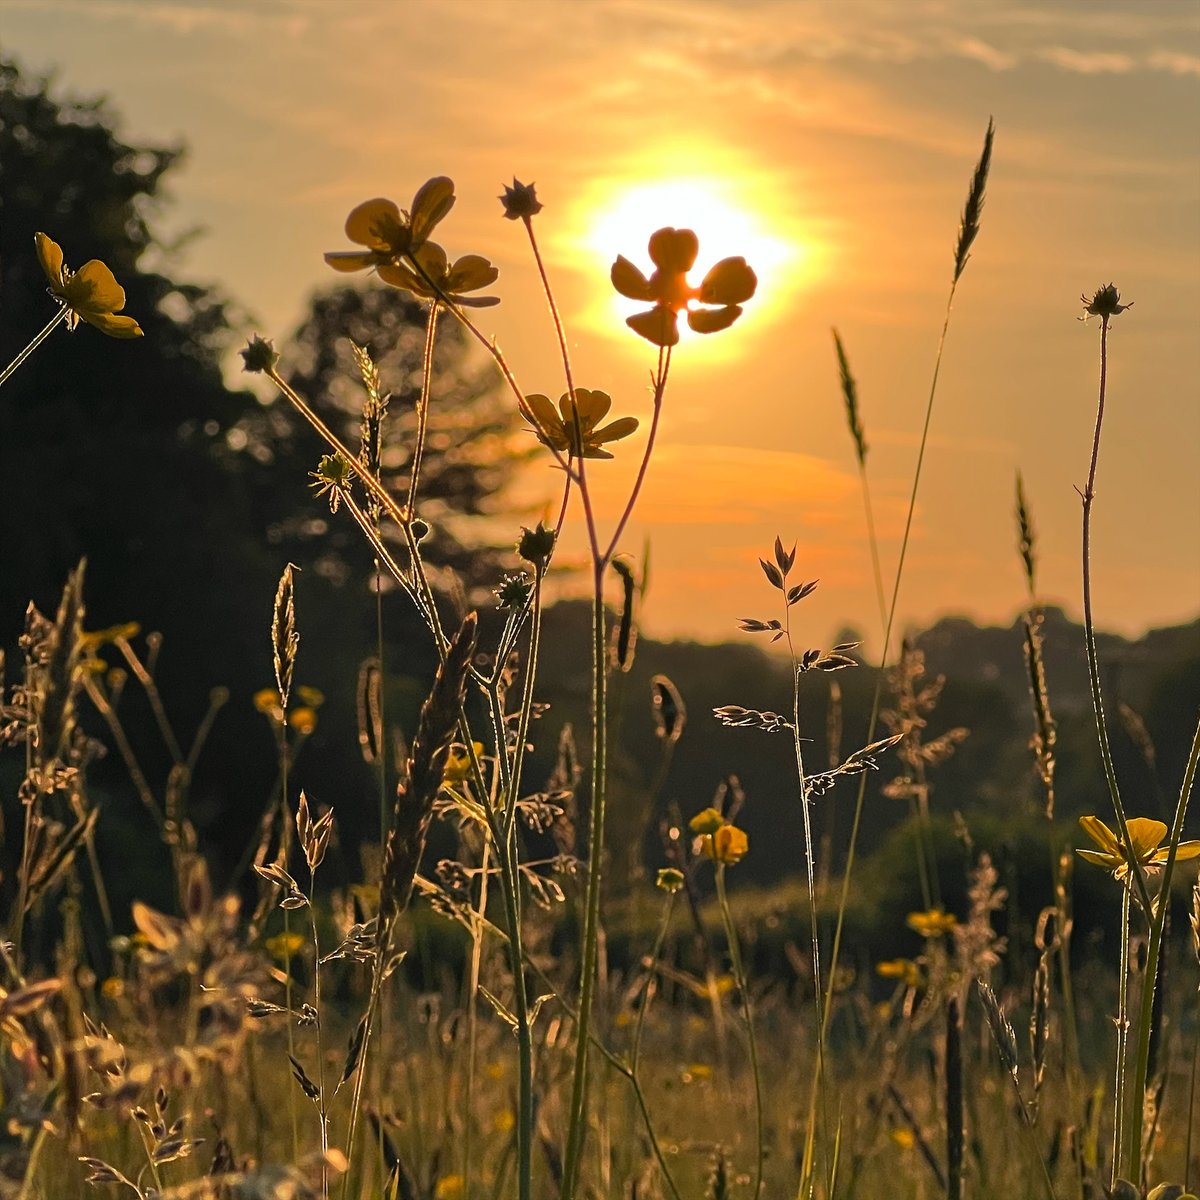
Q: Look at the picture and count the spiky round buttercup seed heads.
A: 6